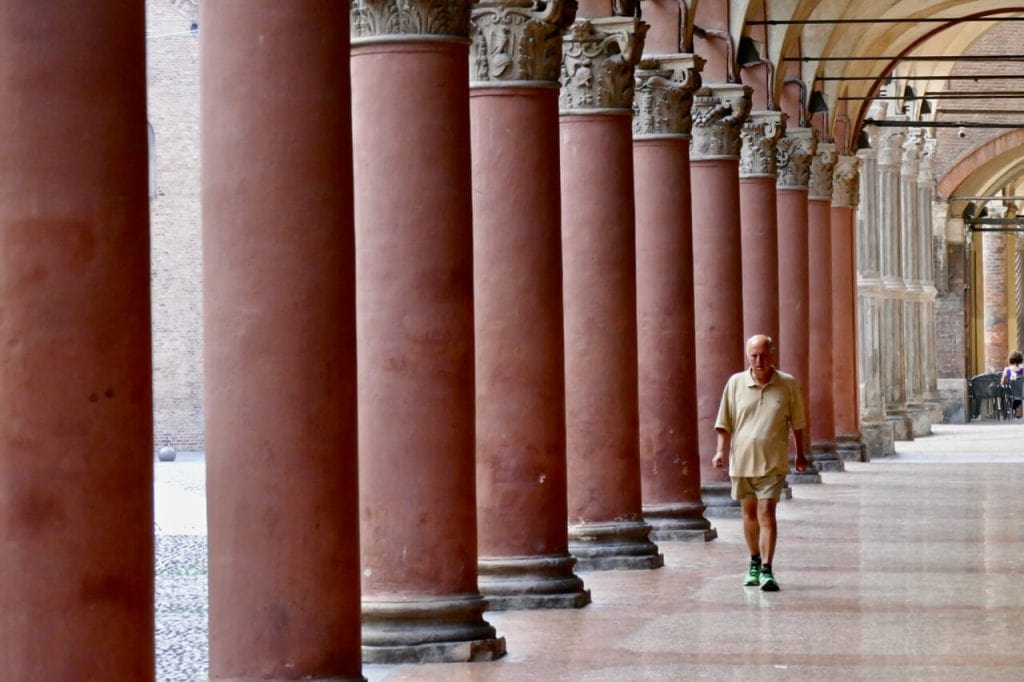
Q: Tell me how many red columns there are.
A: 11